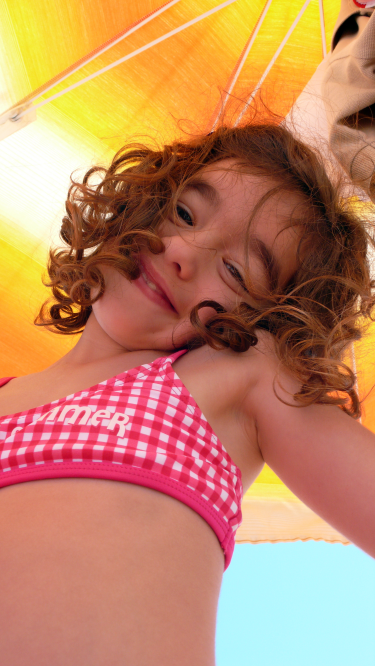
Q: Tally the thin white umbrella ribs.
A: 5